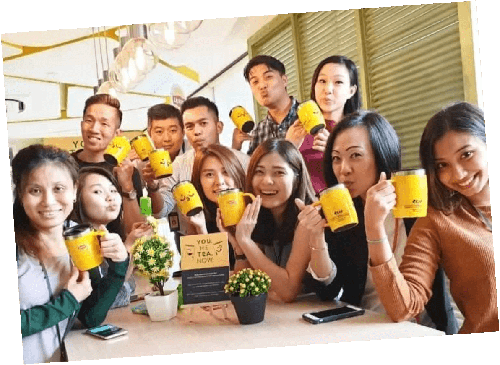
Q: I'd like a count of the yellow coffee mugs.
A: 10